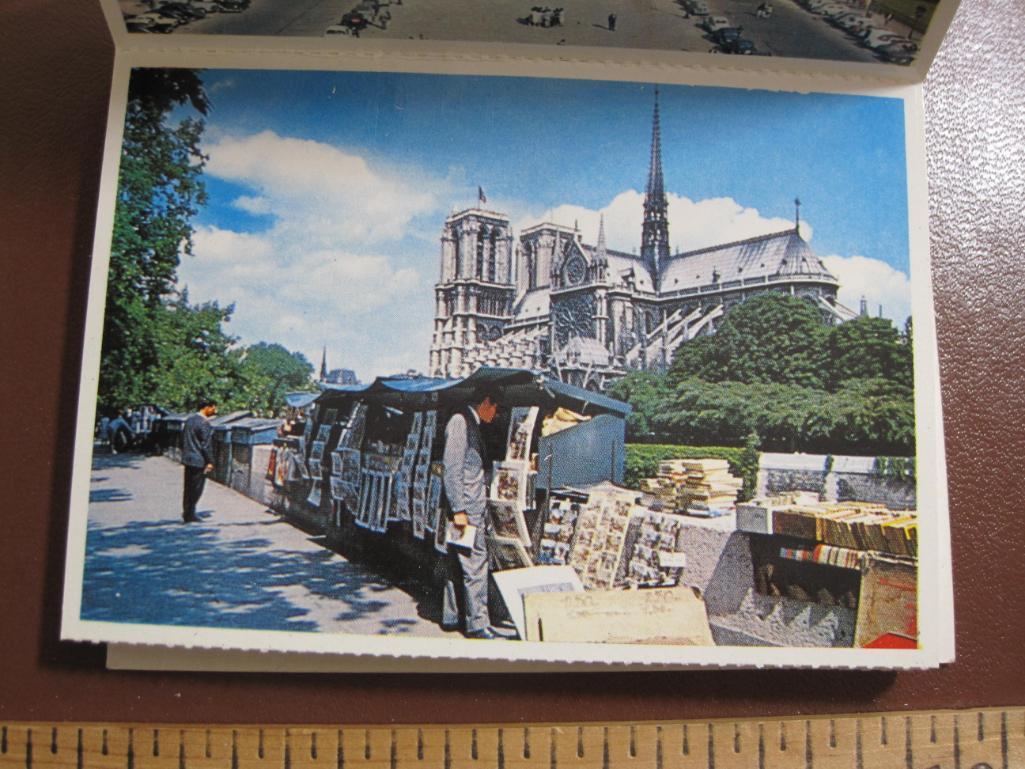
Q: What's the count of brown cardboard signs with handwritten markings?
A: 1